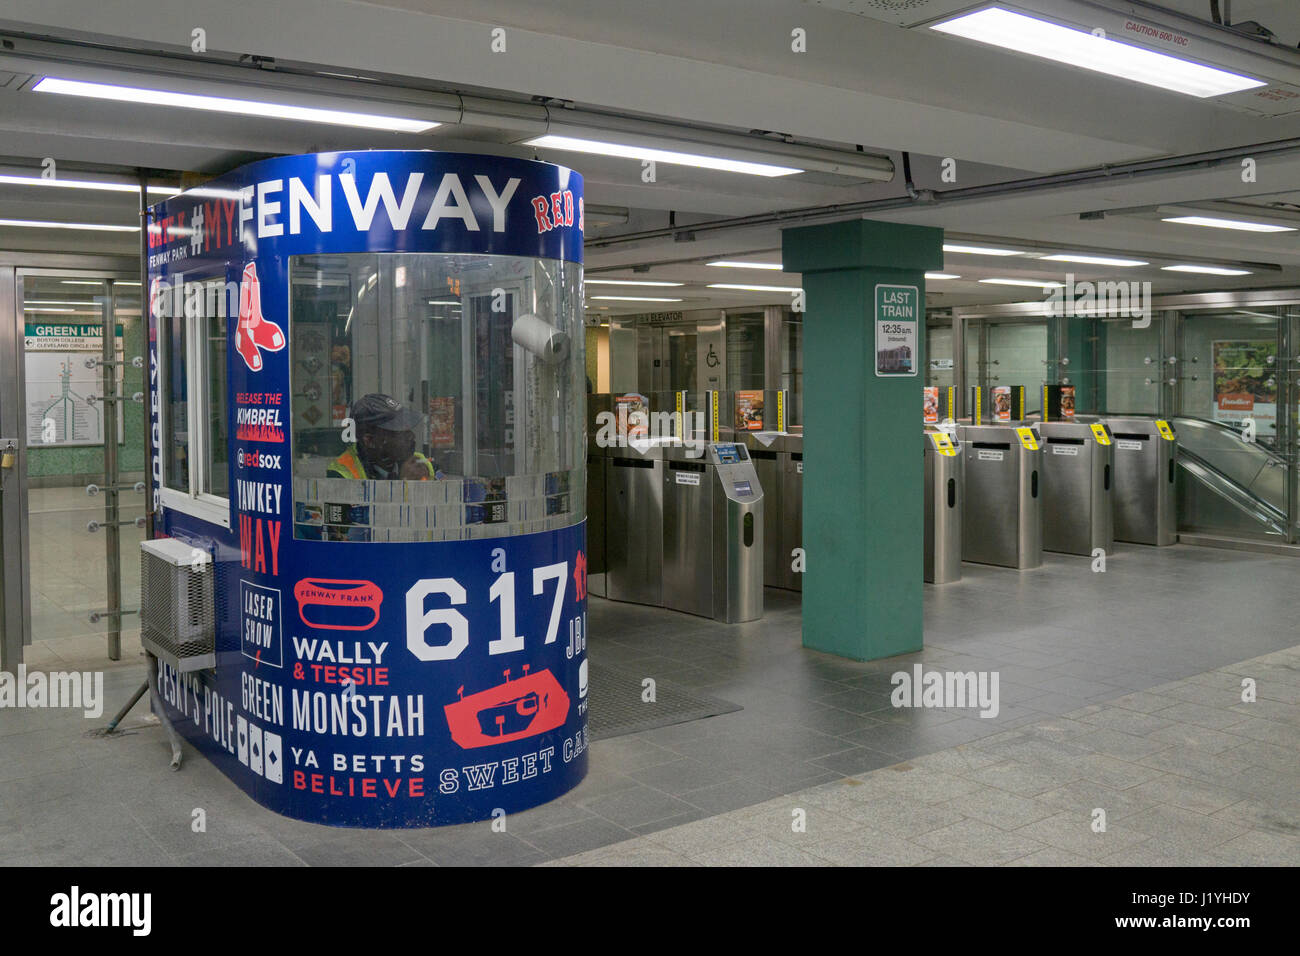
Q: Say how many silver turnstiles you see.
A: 6